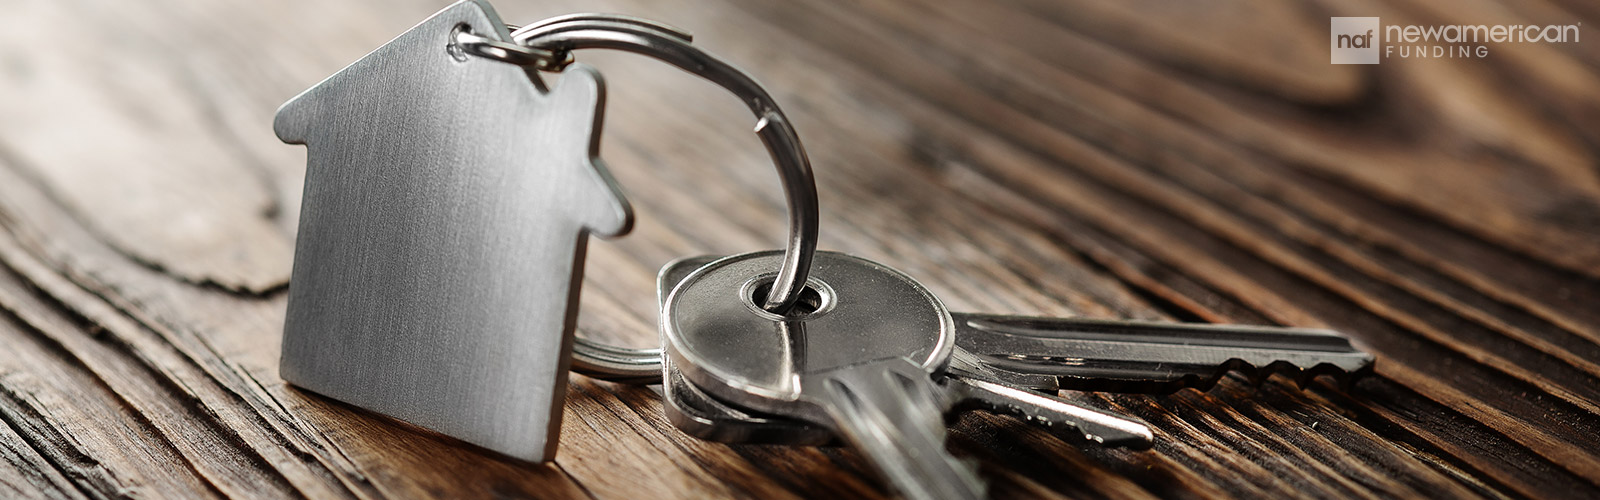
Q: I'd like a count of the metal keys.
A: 3